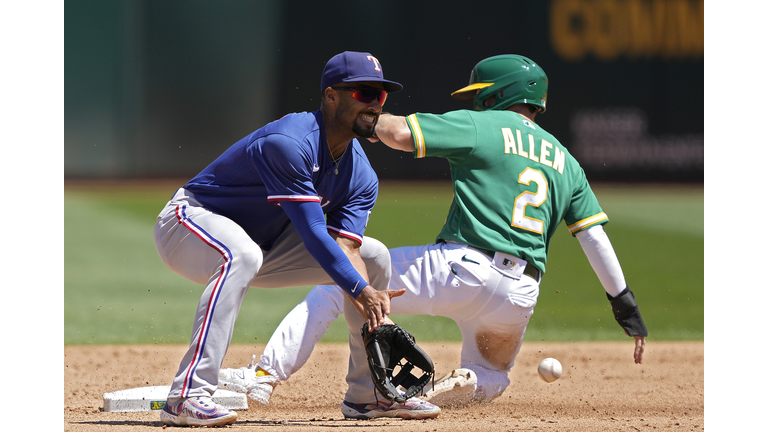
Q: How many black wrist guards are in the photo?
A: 1